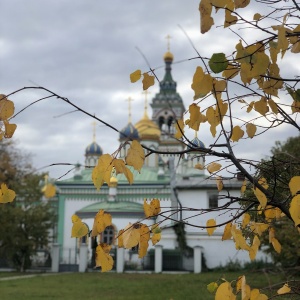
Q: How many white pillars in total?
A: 5